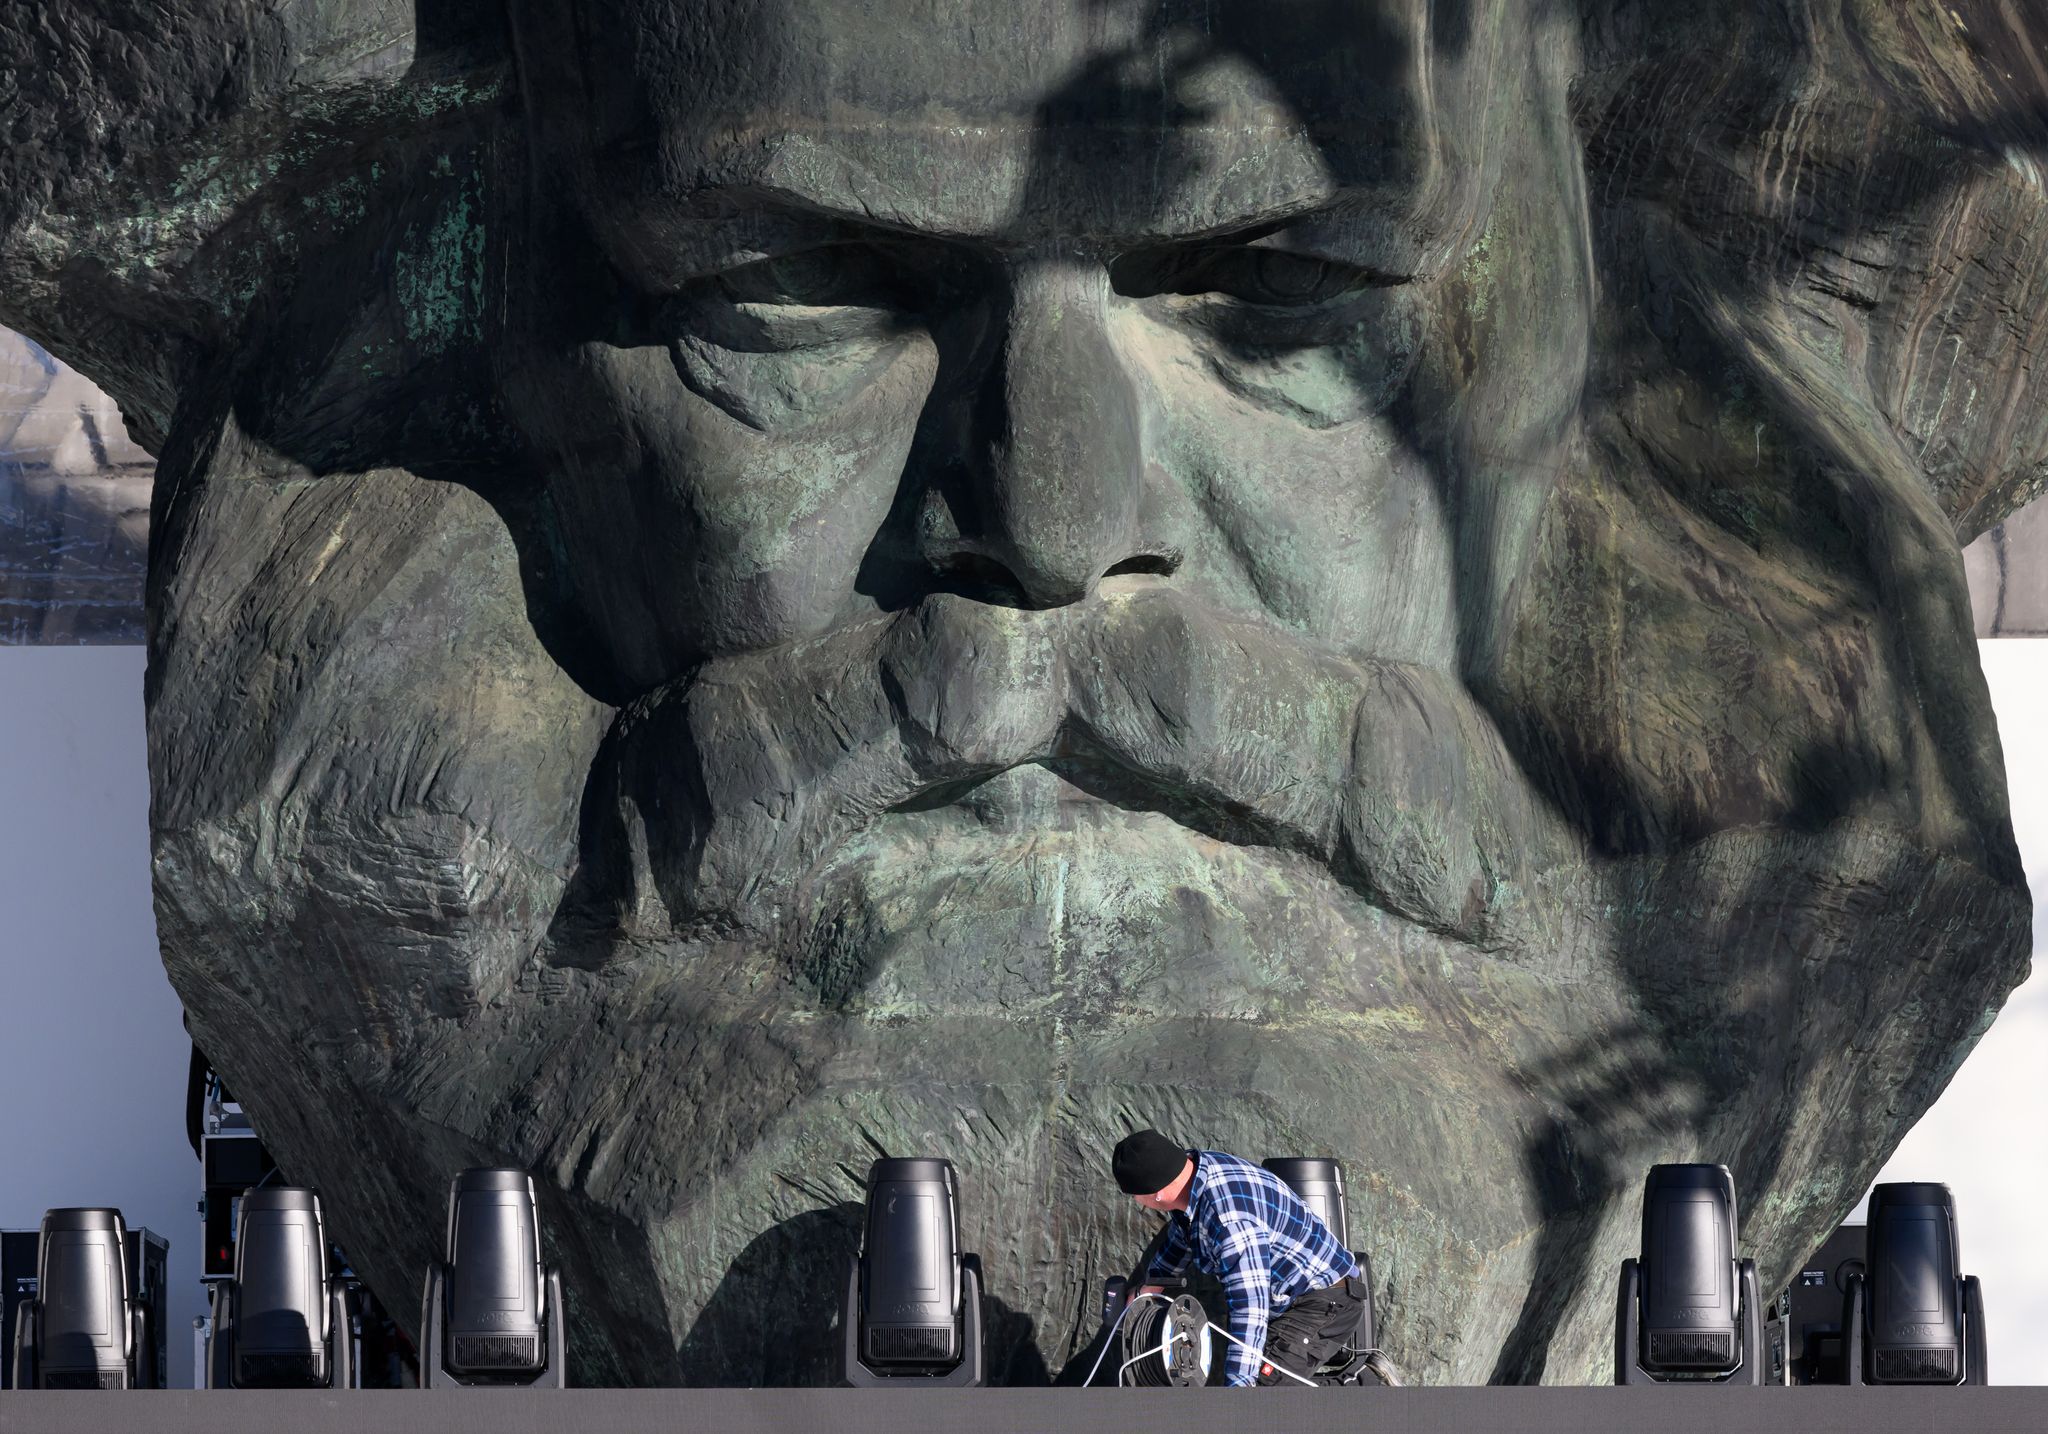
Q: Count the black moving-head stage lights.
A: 7